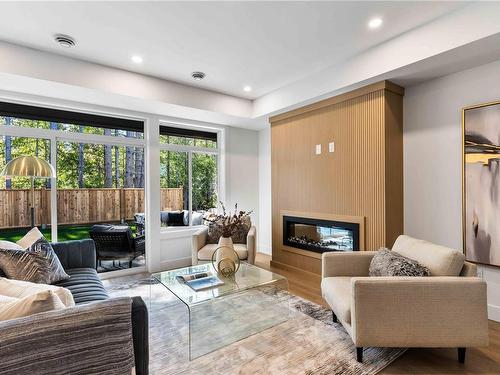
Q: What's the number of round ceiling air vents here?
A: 2